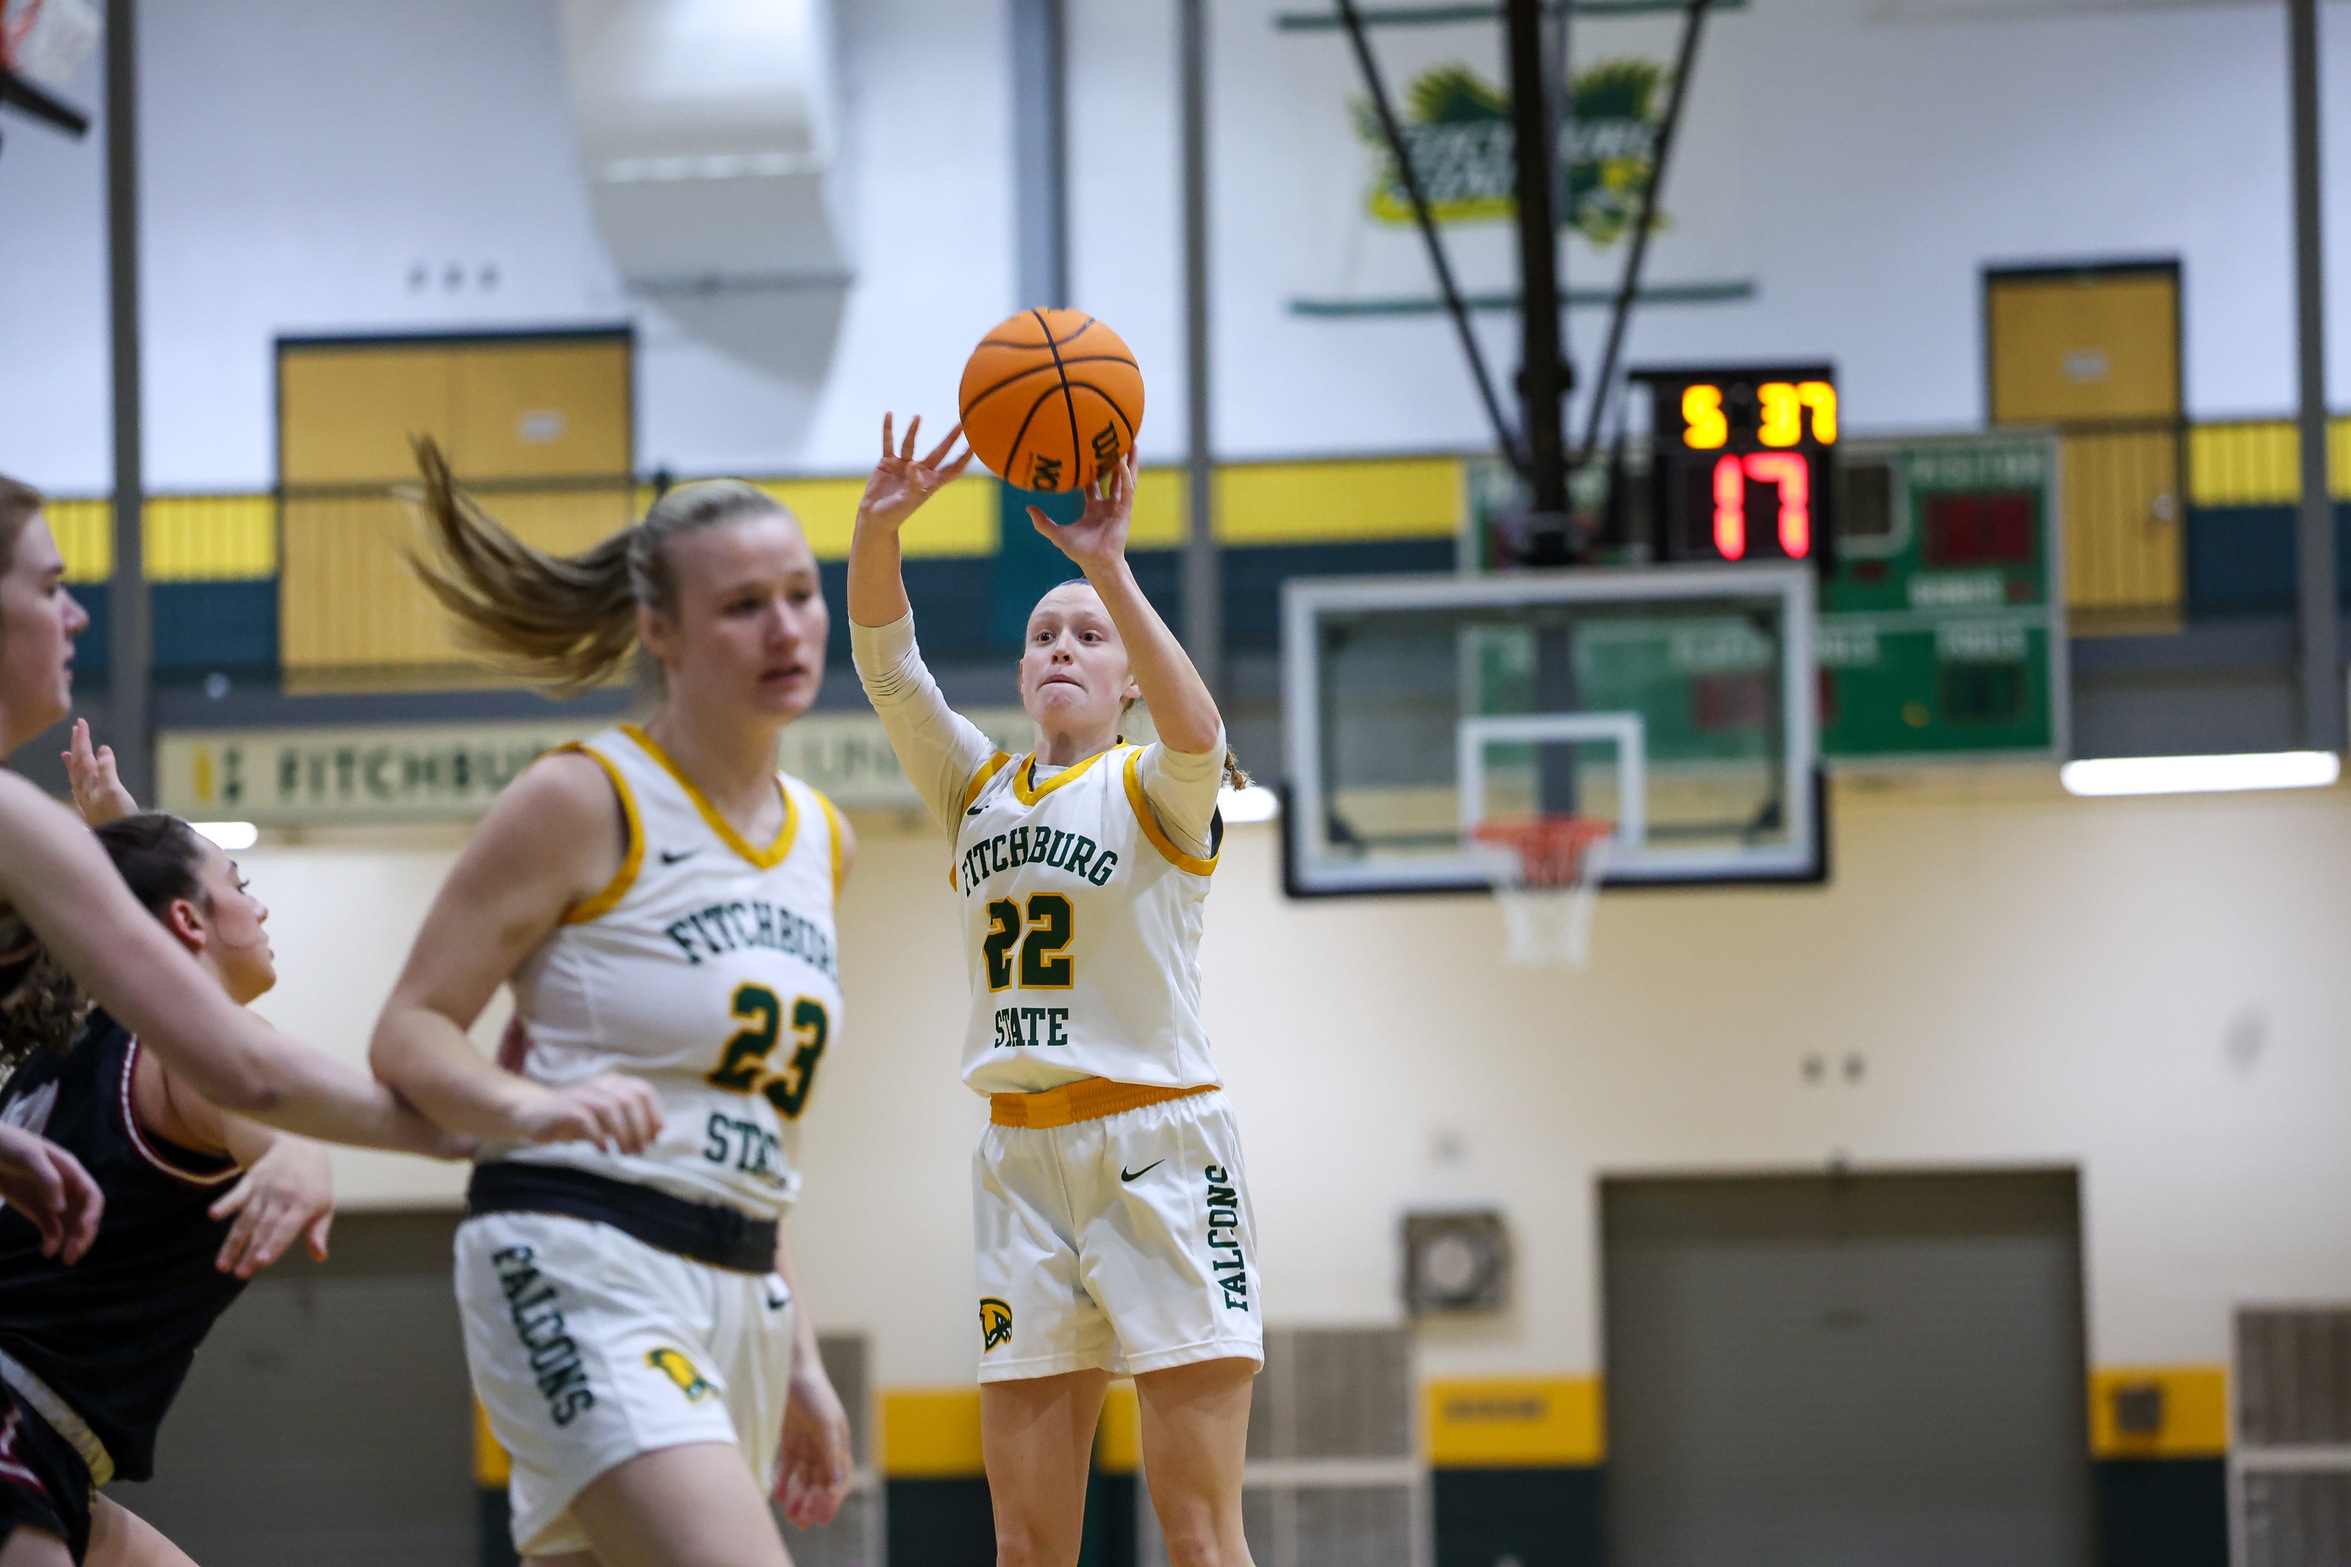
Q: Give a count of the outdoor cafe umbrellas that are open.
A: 0